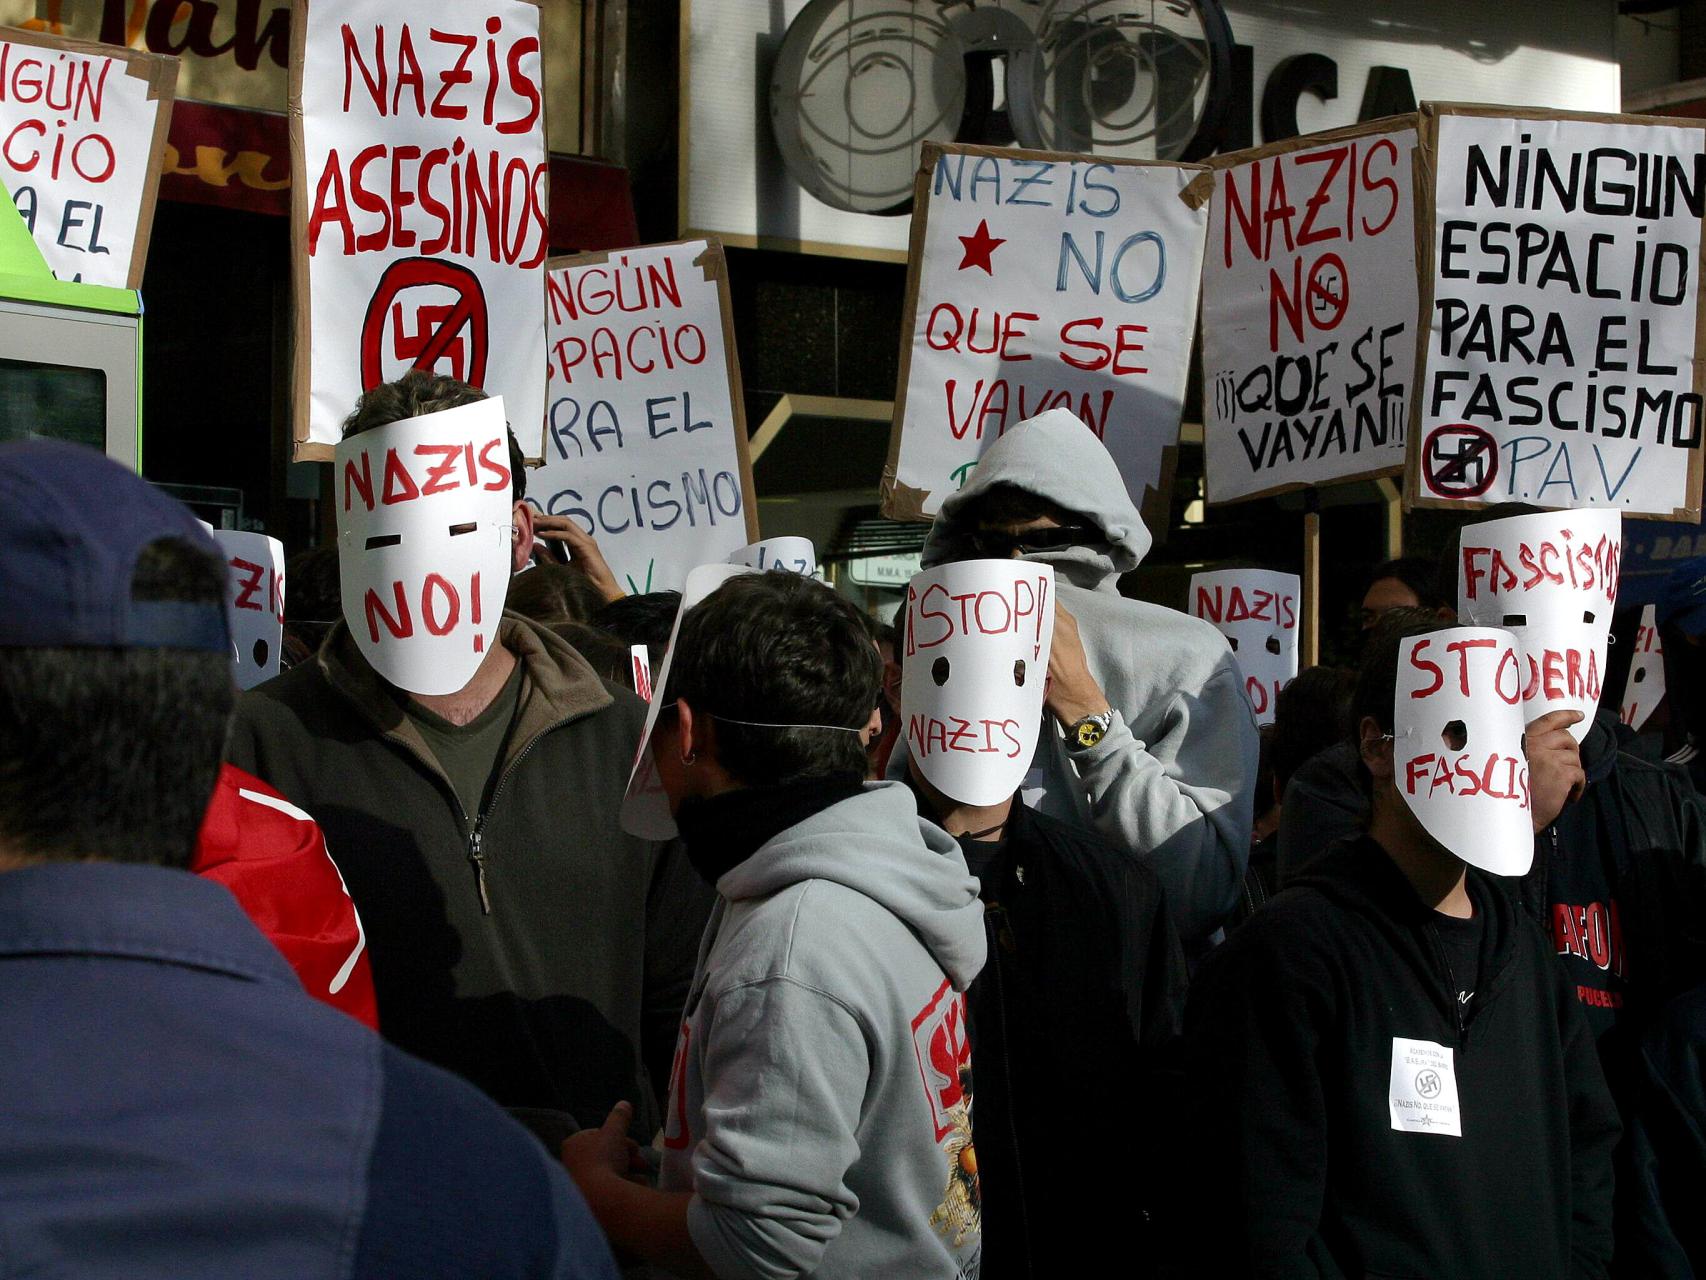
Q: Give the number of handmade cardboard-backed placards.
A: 6